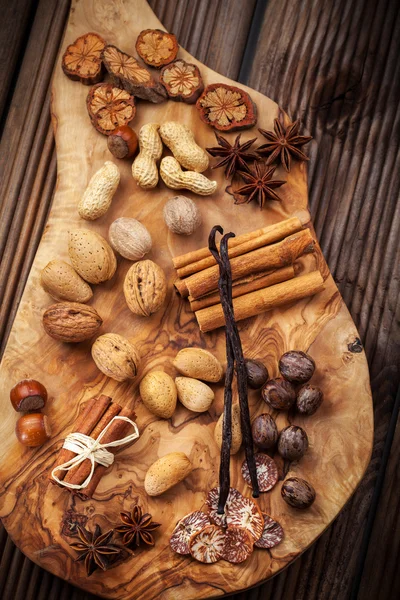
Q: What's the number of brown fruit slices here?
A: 6